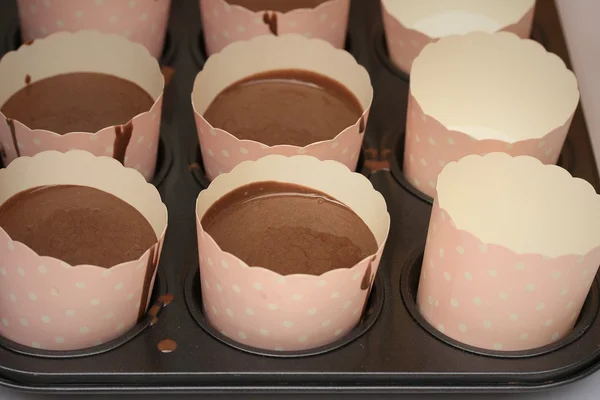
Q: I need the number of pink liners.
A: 9